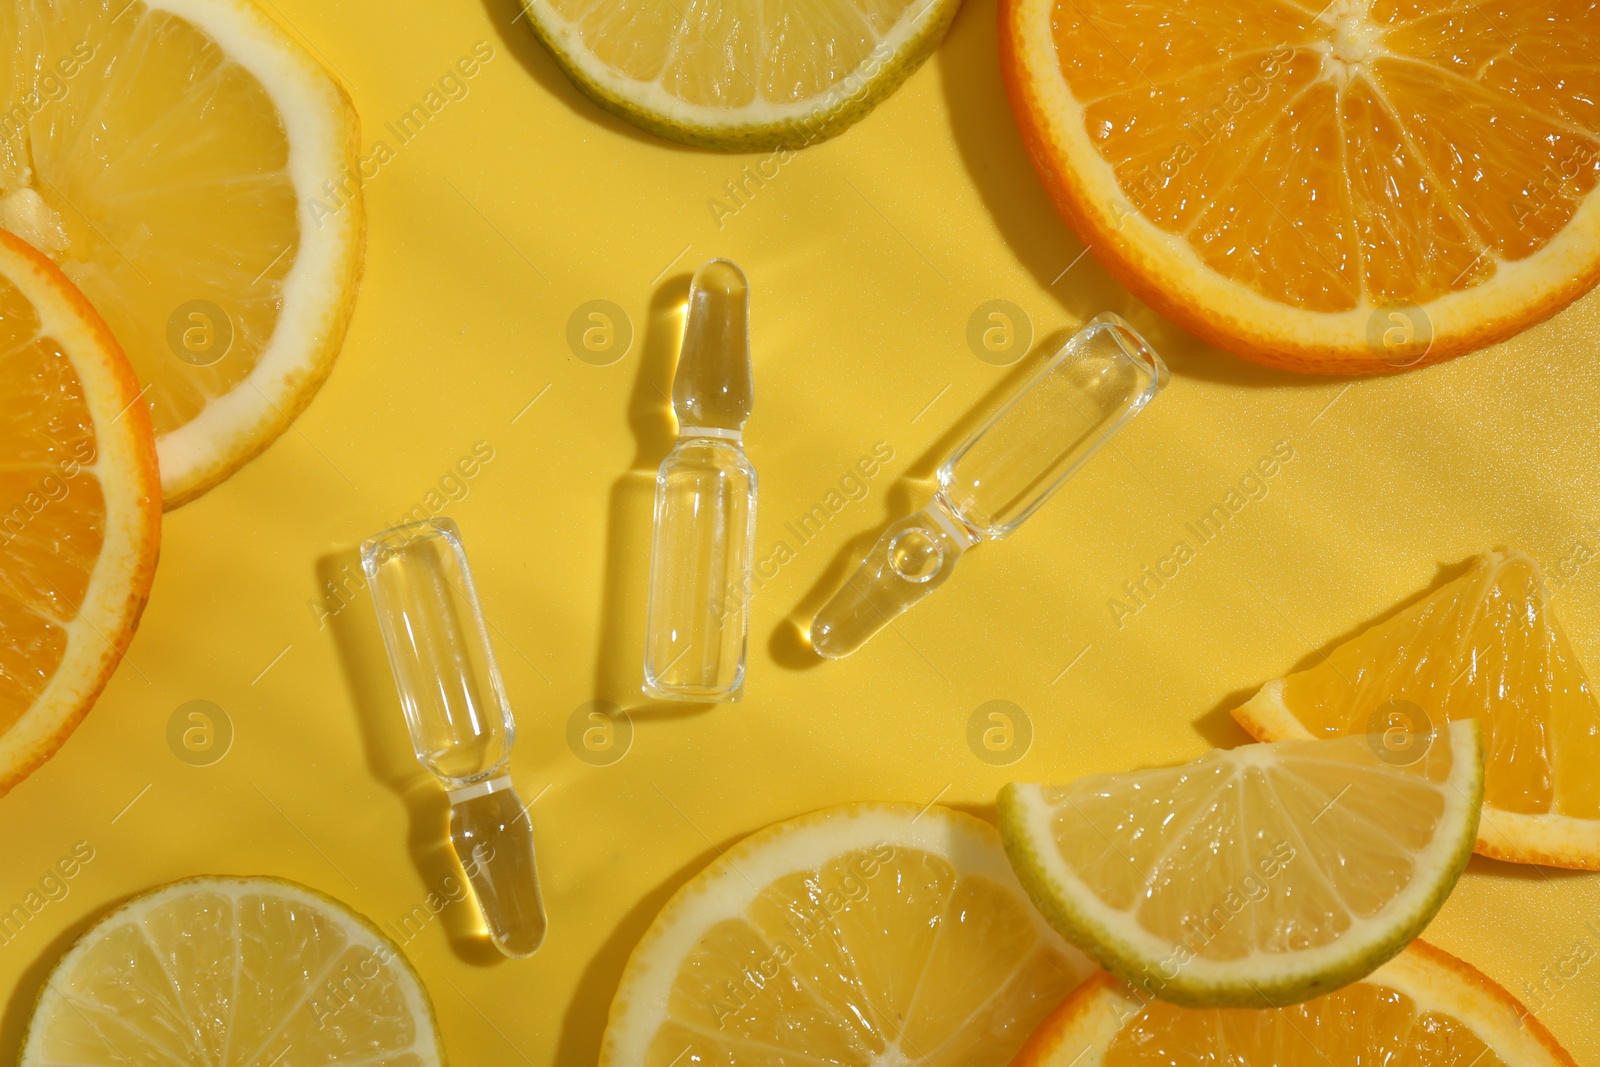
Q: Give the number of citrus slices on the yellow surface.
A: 9